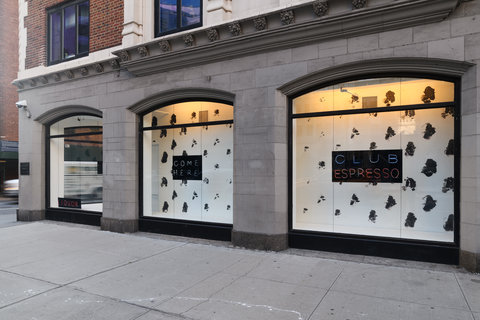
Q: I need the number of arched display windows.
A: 3